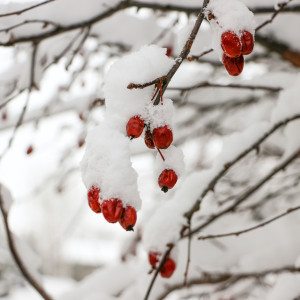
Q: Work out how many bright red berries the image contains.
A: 12